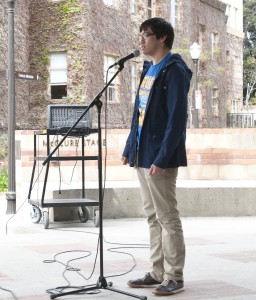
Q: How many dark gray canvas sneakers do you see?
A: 2